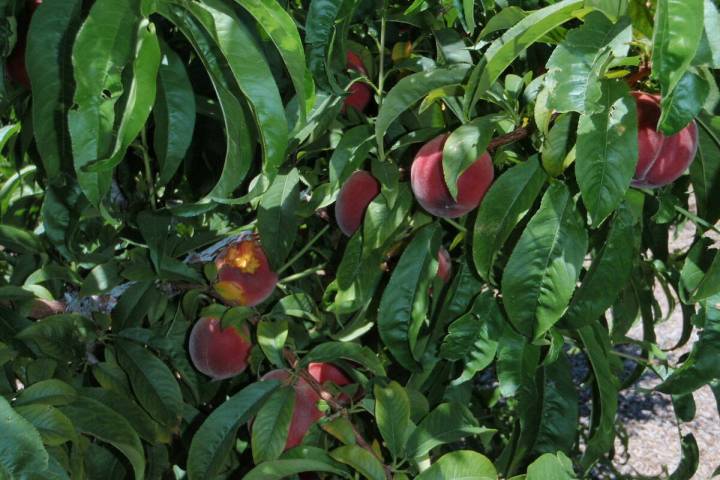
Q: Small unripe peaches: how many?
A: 0